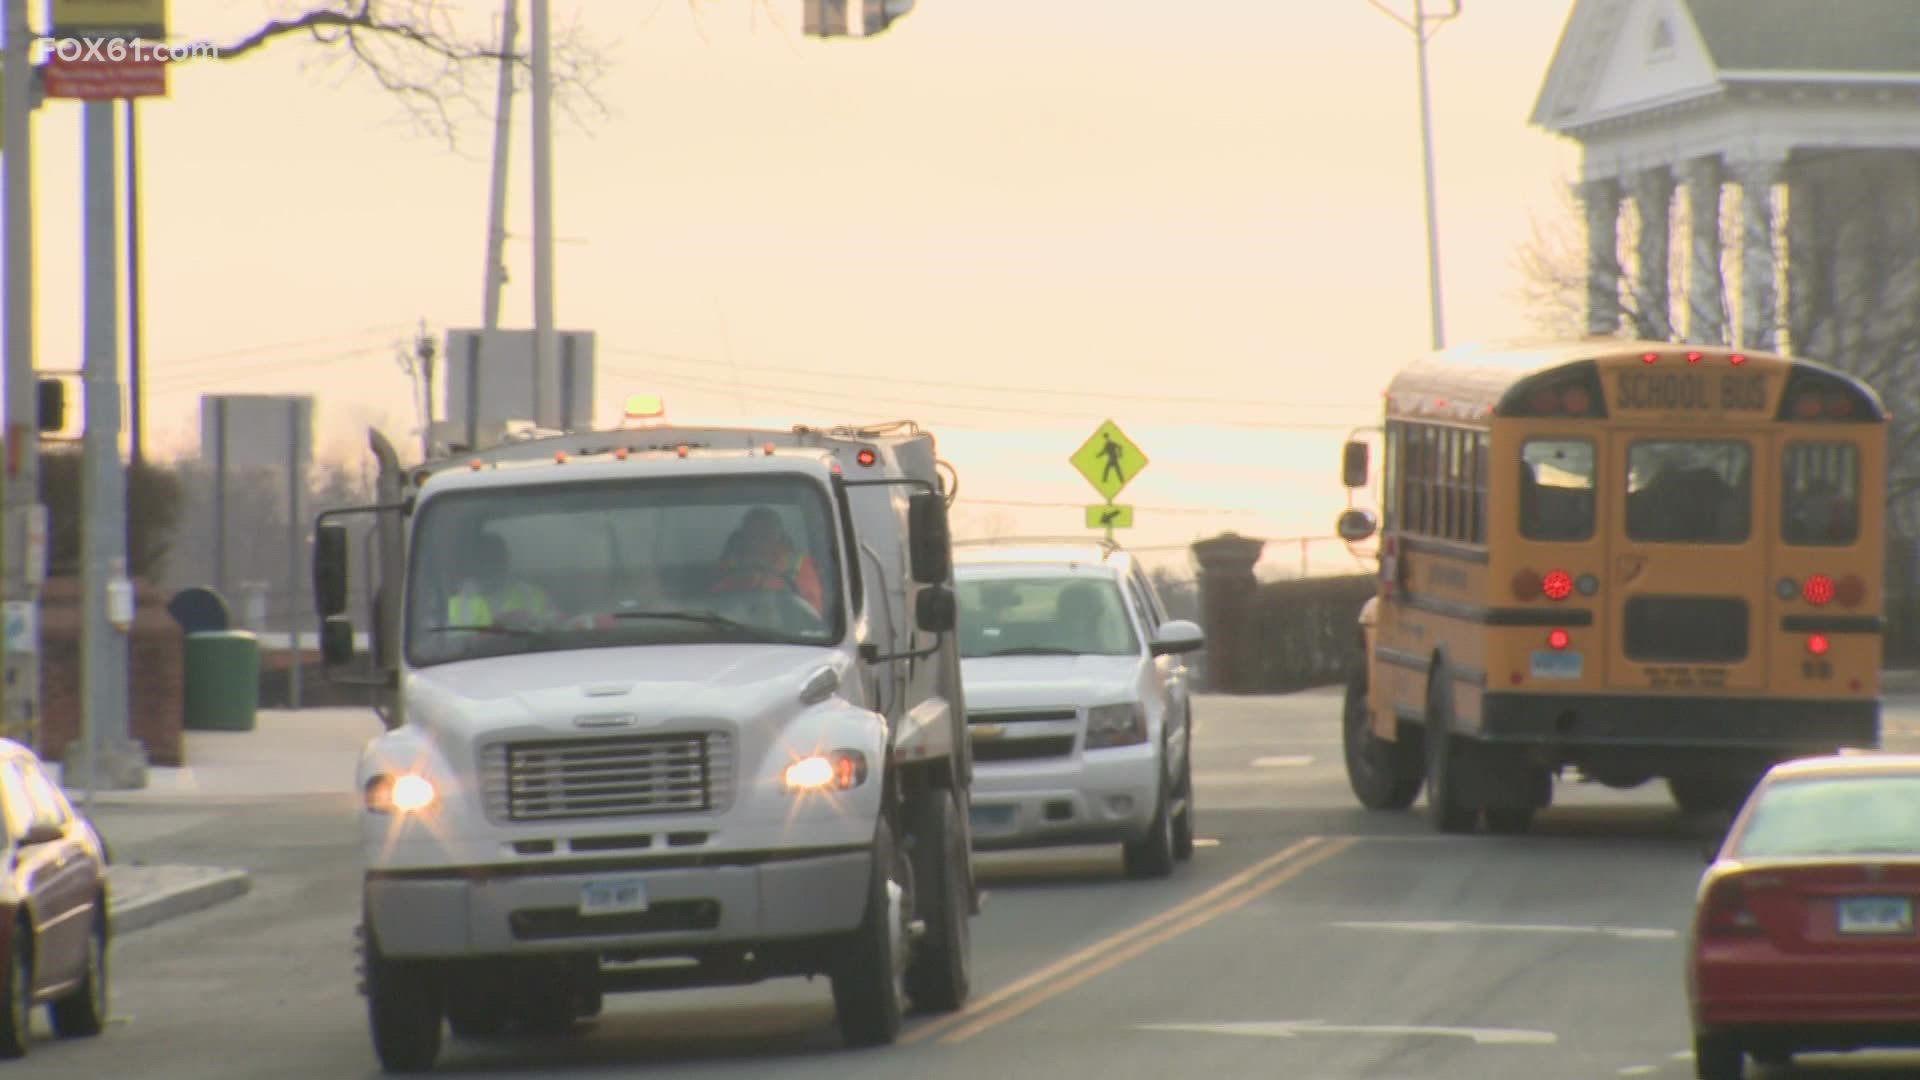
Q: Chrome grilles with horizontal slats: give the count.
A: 1